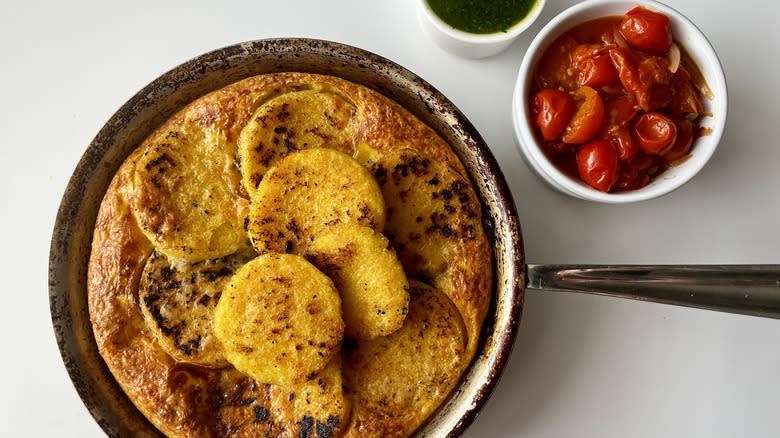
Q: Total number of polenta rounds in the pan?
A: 9